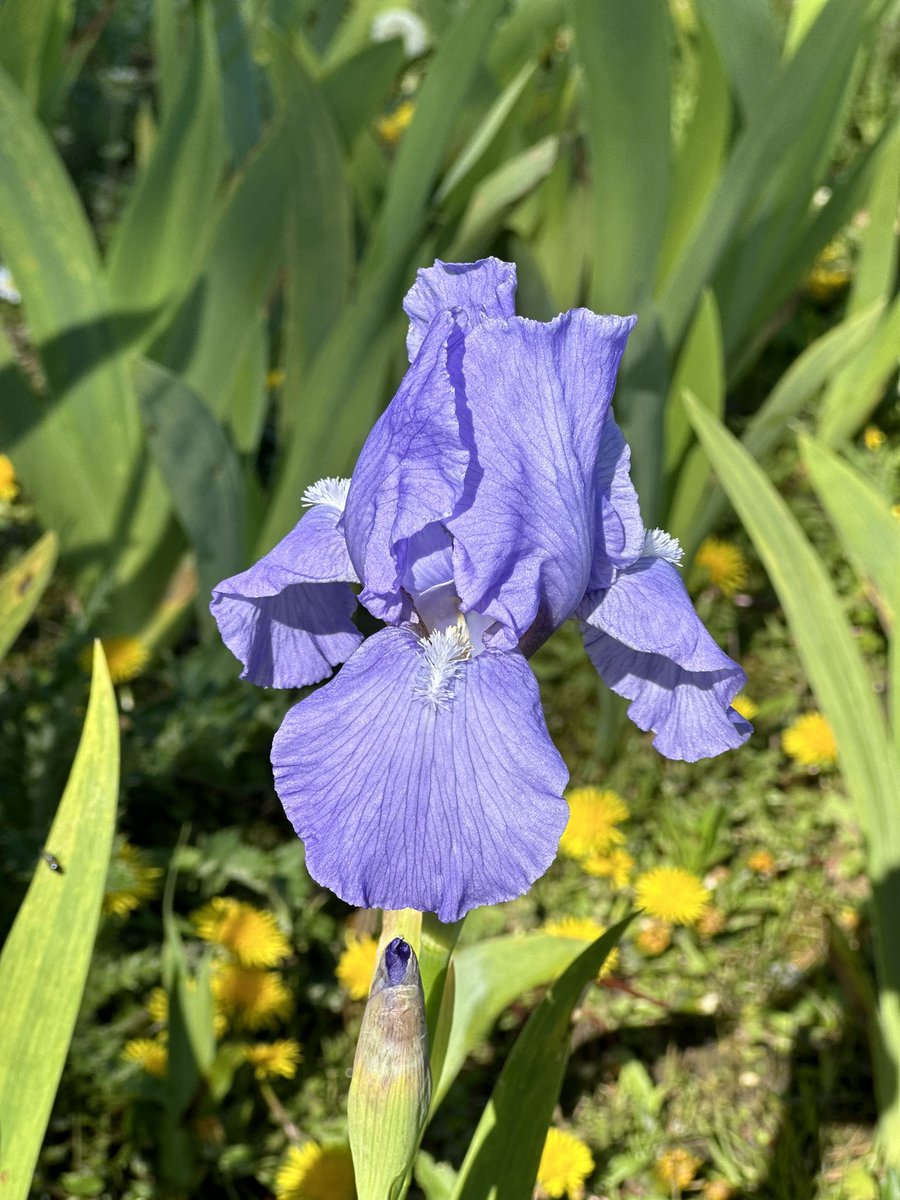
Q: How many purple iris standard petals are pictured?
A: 3